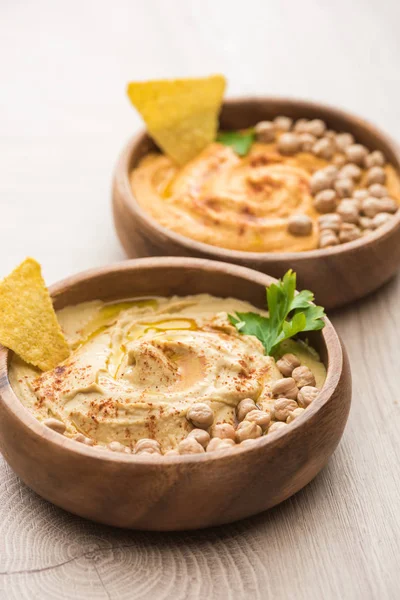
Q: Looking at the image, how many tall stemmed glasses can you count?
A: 0